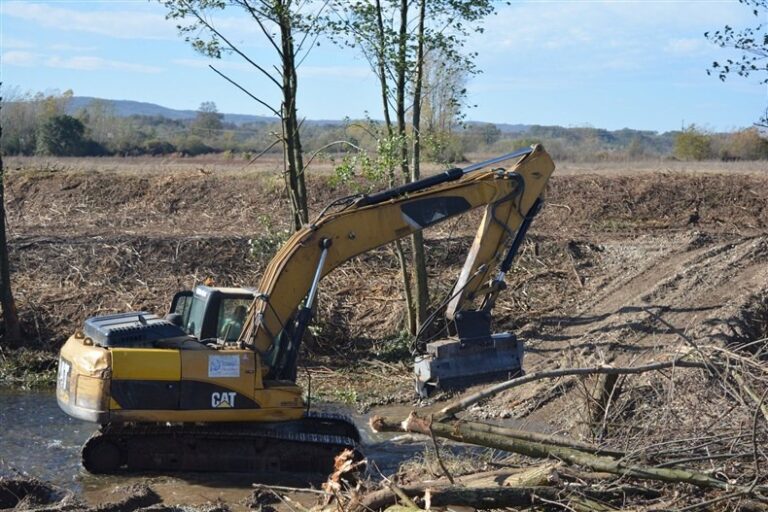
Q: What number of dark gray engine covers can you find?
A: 1